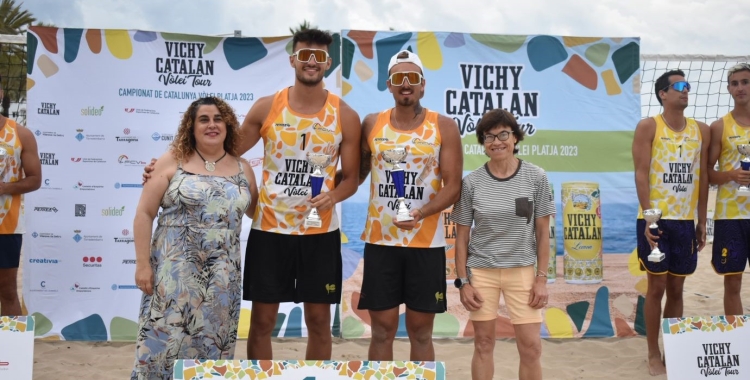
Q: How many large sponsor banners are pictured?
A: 2